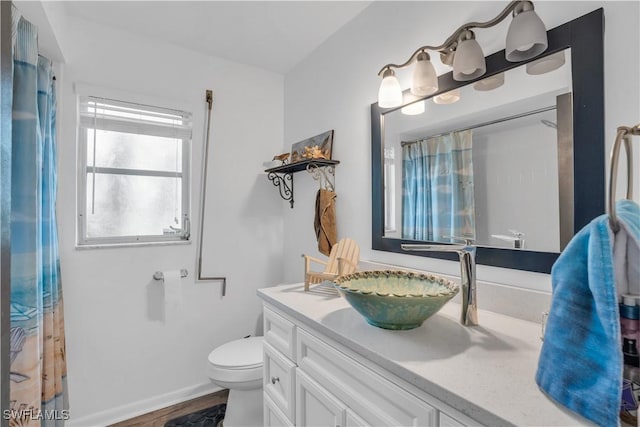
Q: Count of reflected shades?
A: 4